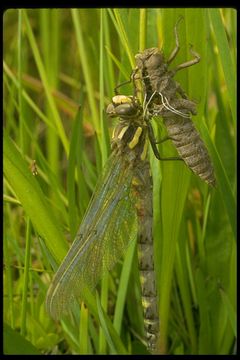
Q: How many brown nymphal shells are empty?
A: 1